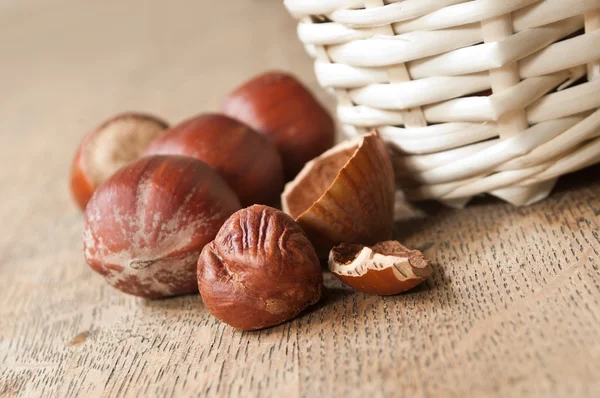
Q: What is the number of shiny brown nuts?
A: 4